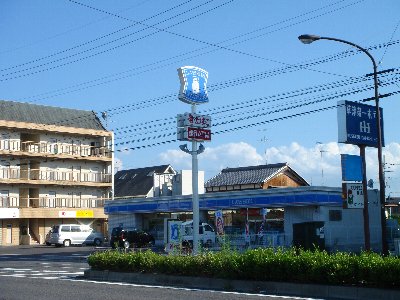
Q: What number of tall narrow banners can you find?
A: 3